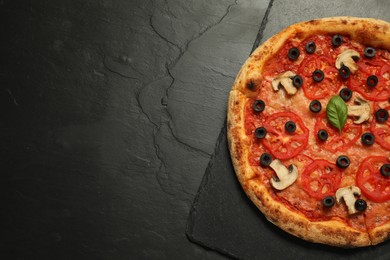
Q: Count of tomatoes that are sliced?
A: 7